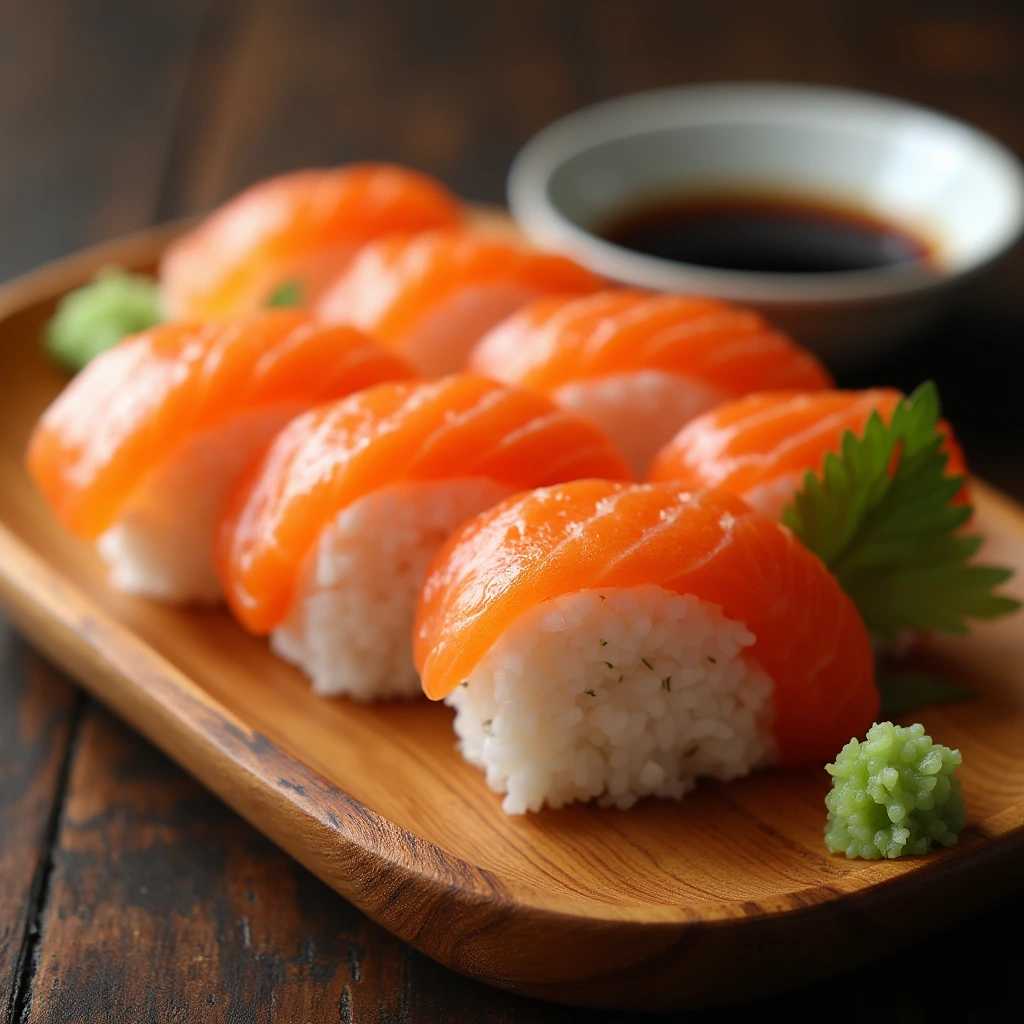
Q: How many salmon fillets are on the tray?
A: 7